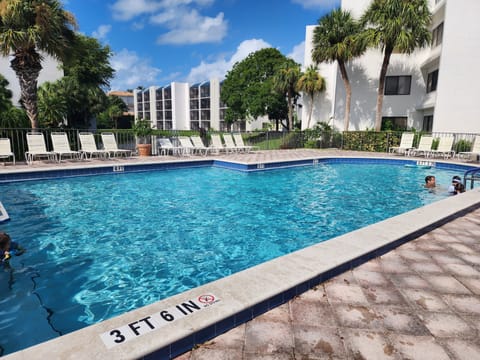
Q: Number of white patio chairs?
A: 15